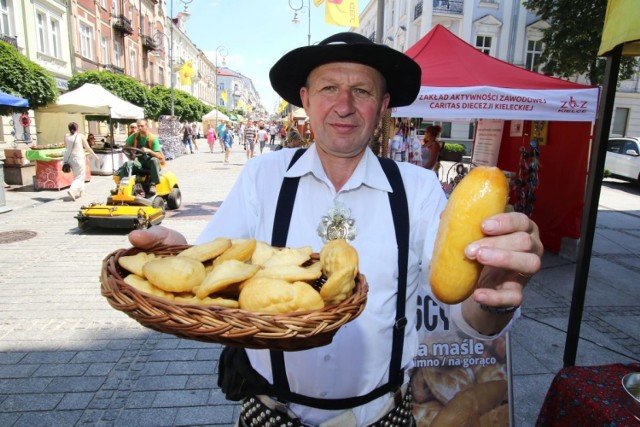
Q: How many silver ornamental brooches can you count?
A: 1